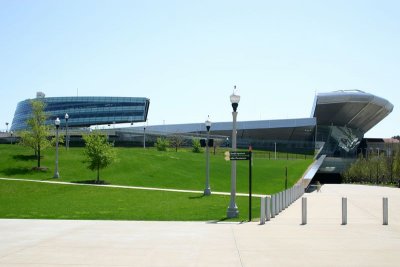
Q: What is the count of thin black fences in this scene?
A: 1